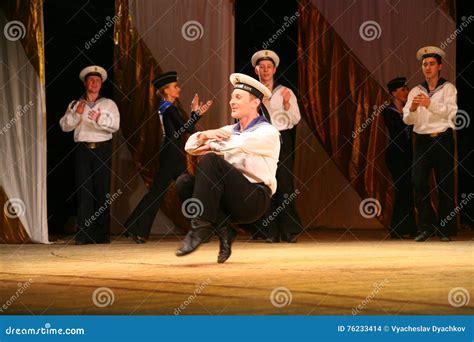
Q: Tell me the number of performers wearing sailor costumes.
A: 6